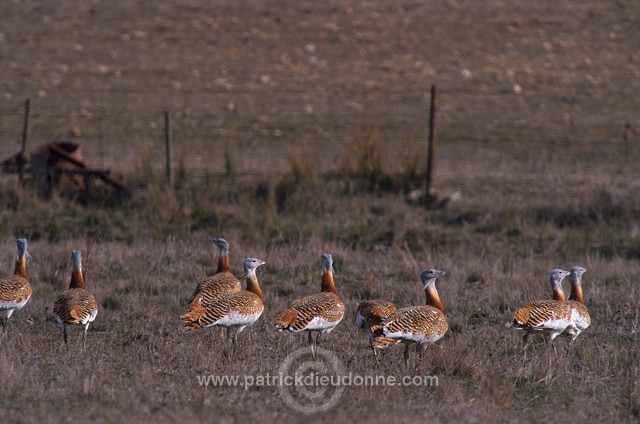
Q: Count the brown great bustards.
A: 9